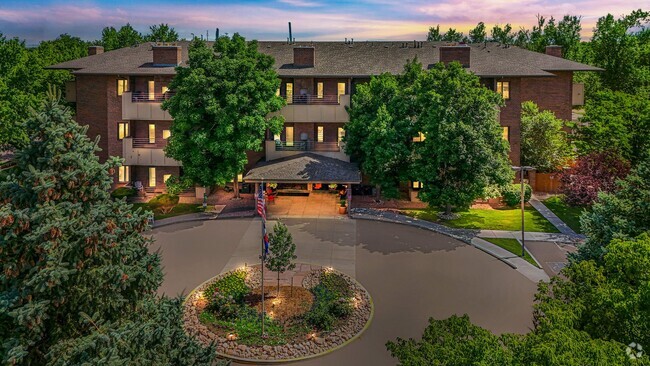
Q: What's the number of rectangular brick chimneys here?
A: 5